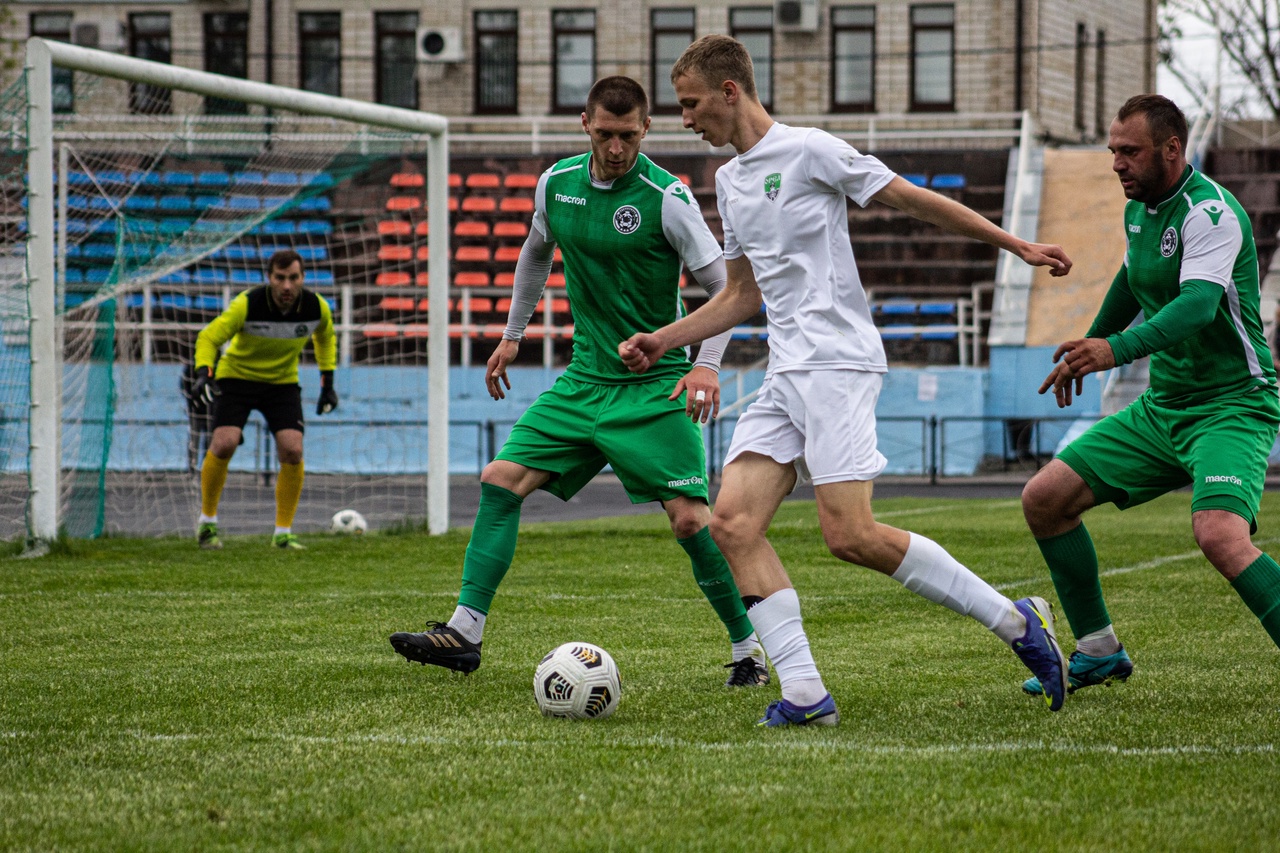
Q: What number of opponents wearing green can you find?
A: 2